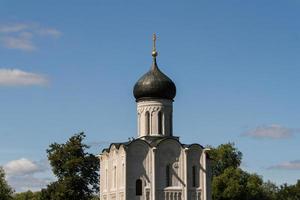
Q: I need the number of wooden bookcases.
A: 0